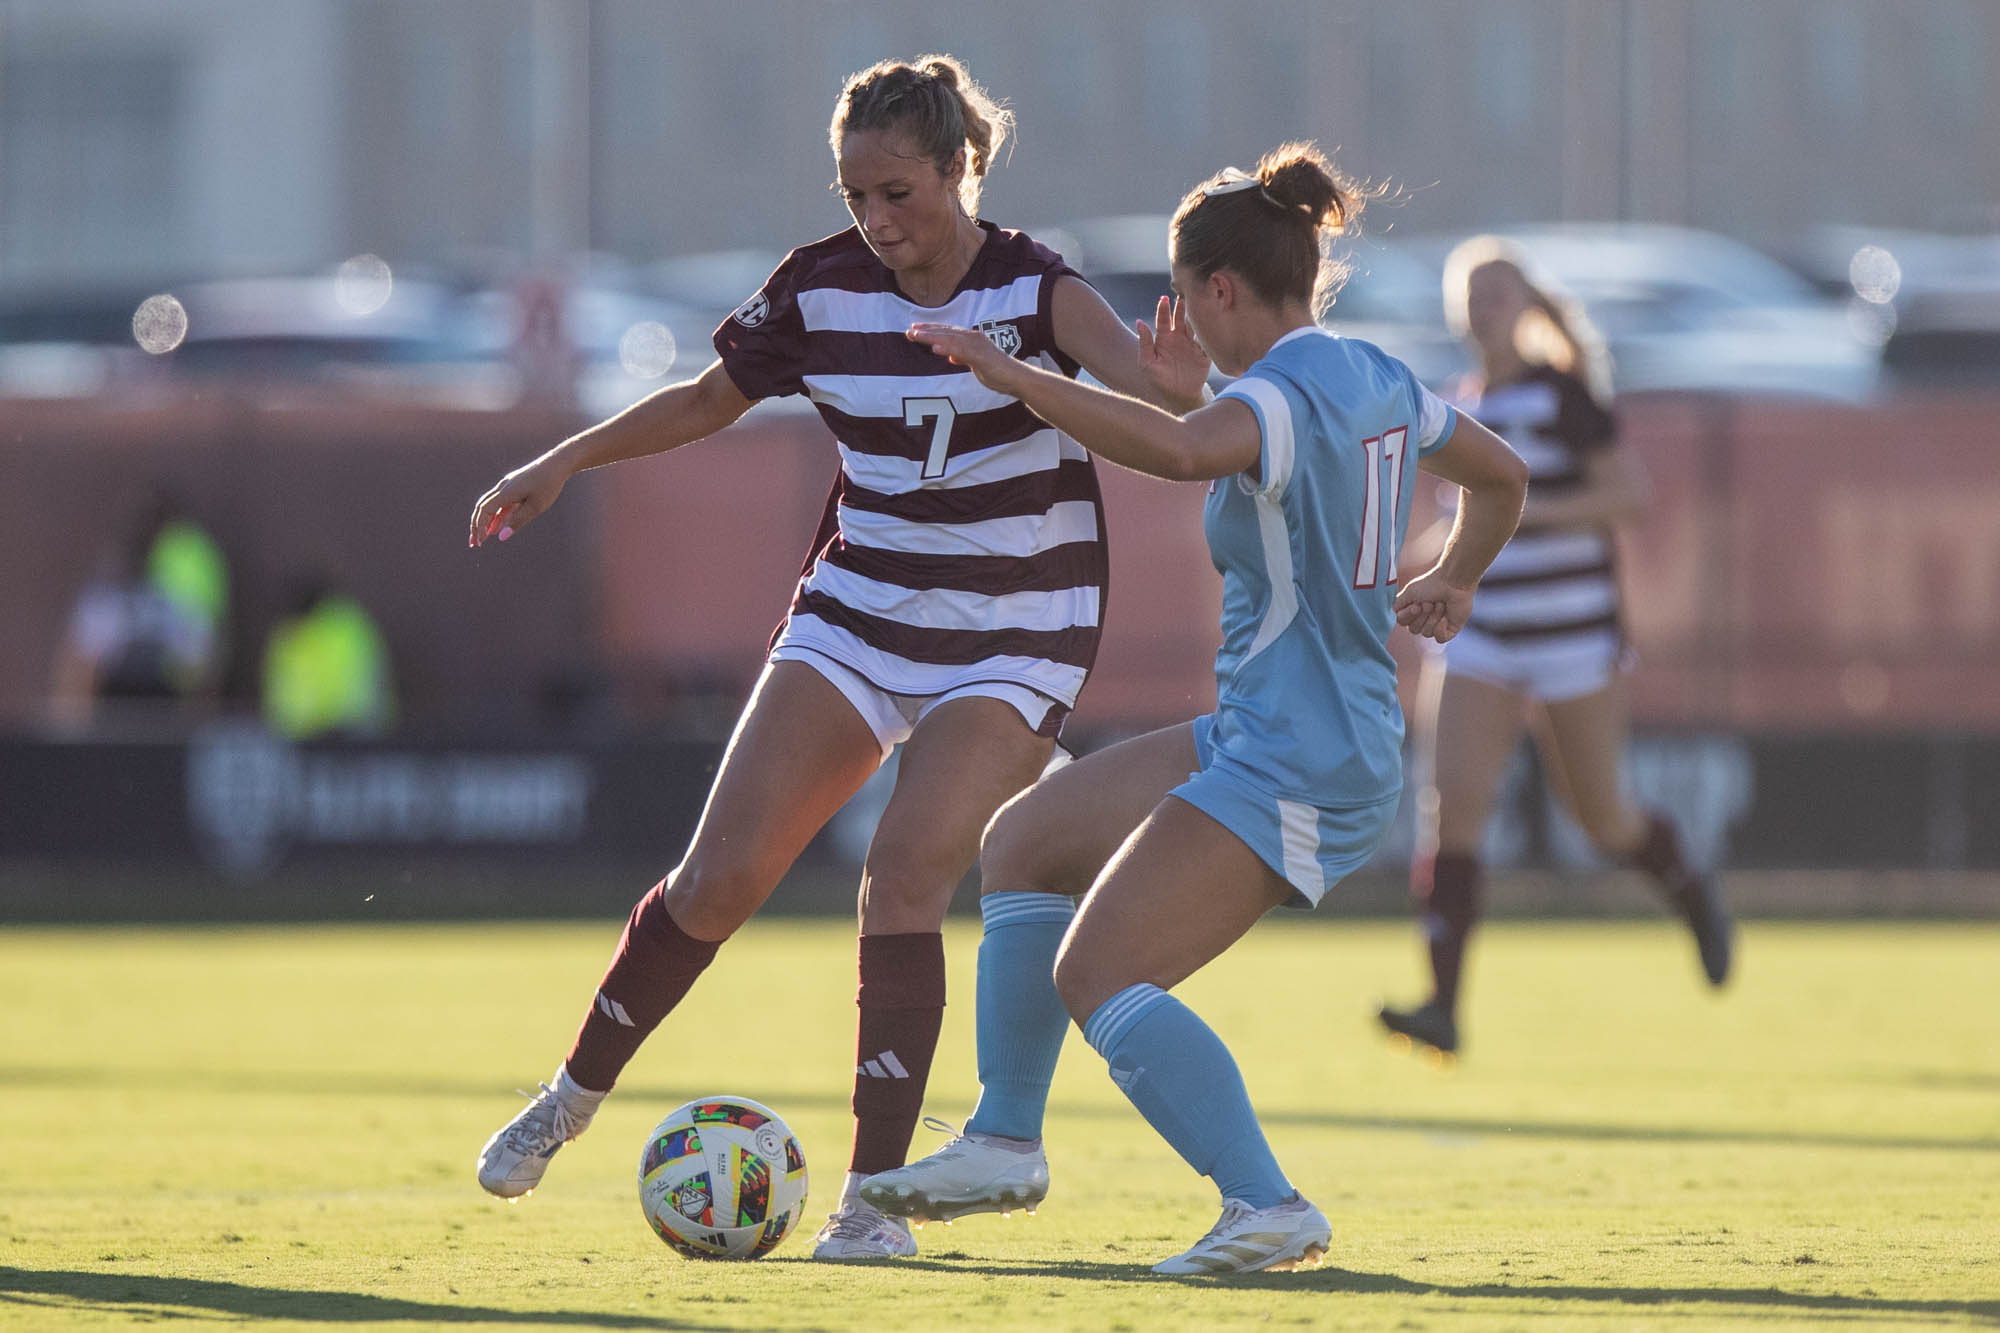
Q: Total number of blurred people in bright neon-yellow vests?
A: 2